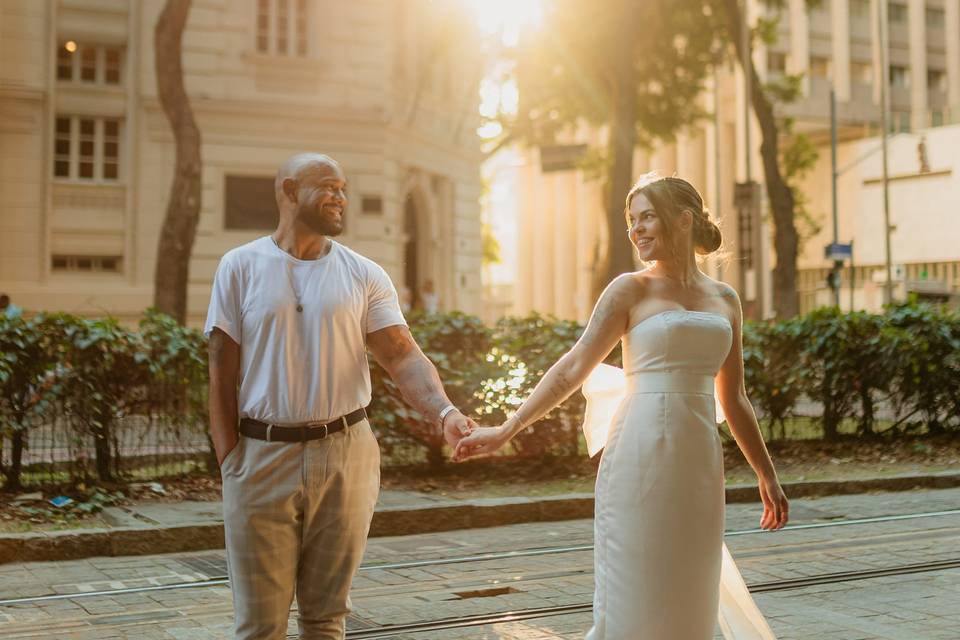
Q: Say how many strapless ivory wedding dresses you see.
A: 1